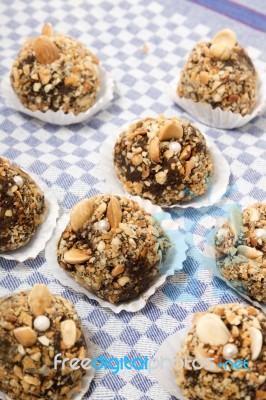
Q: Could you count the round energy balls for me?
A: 8